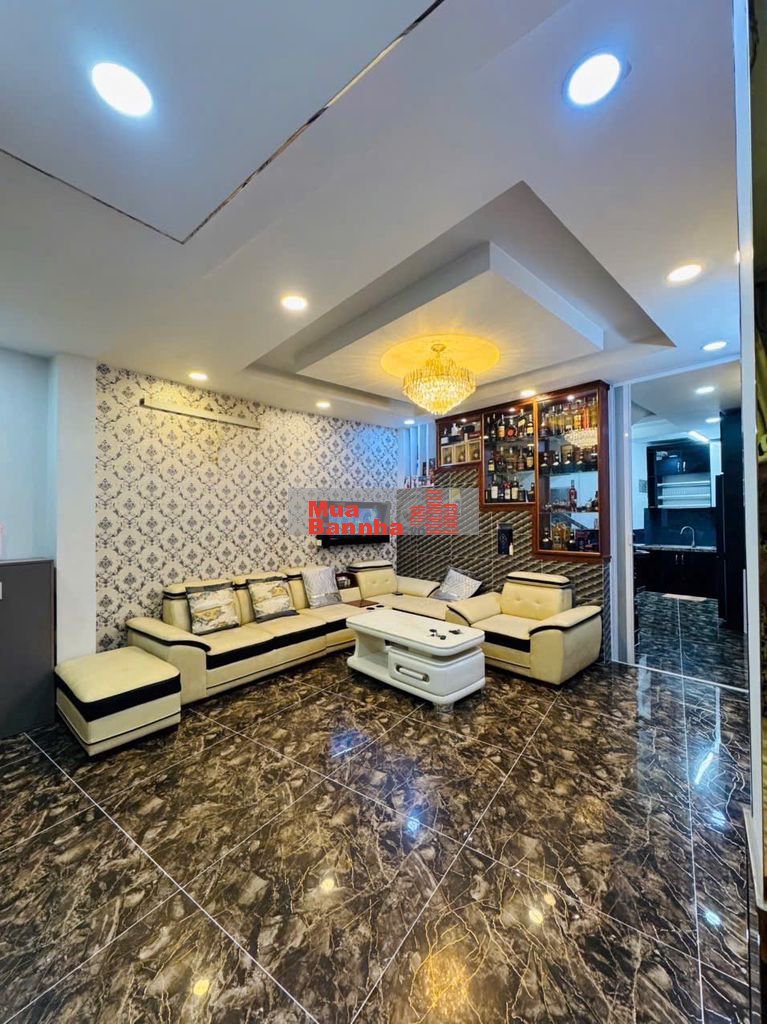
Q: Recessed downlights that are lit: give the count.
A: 11